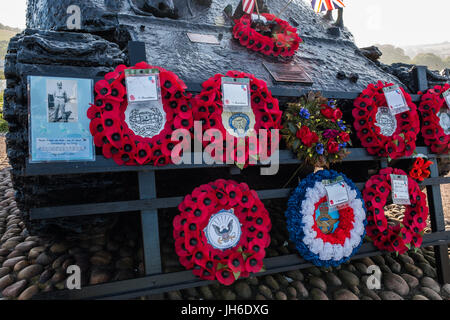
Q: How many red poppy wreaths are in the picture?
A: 7